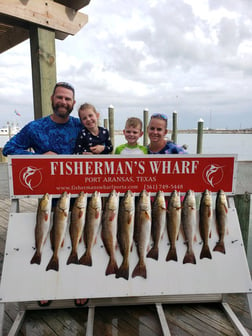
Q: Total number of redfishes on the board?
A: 12